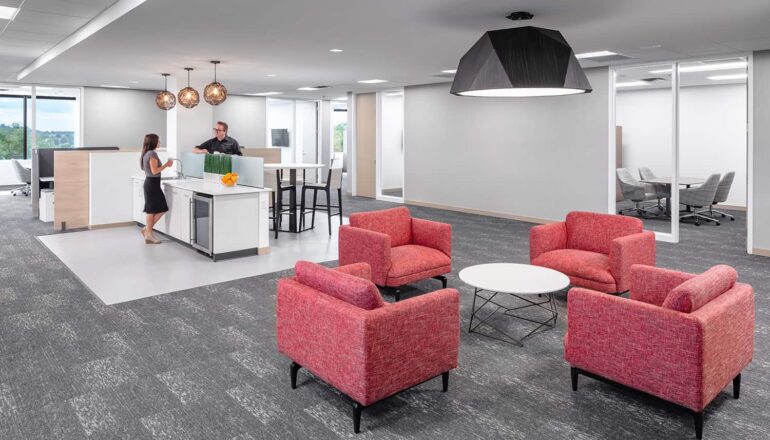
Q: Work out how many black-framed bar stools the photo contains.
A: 3